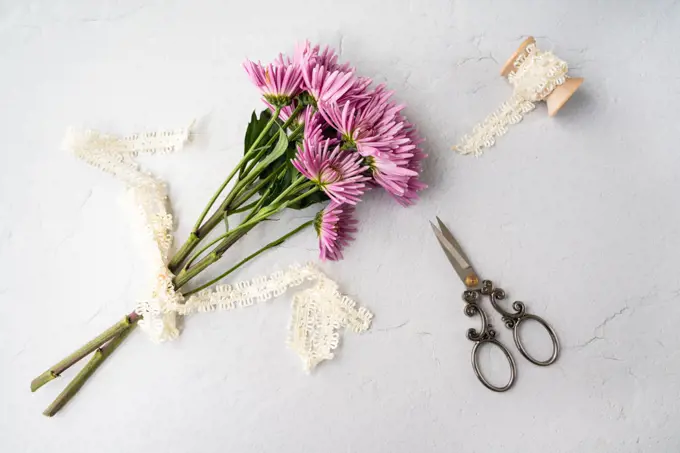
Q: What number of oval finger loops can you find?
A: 2